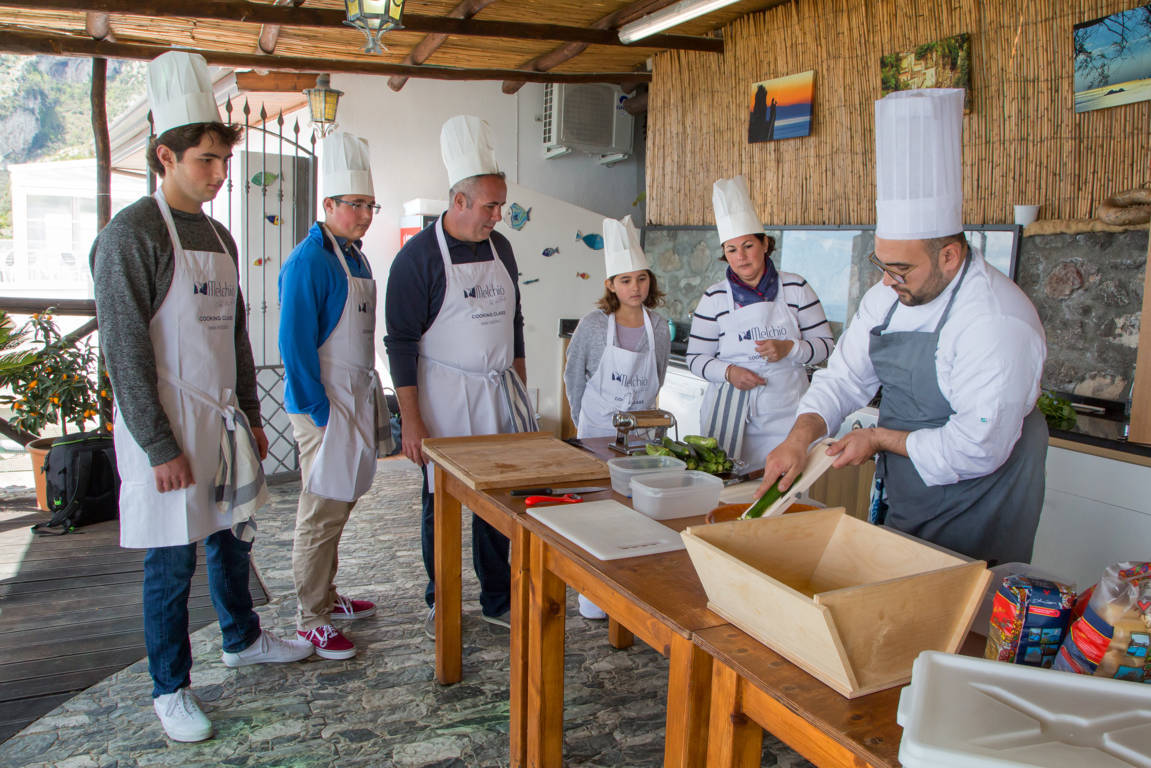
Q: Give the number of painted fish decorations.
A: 8